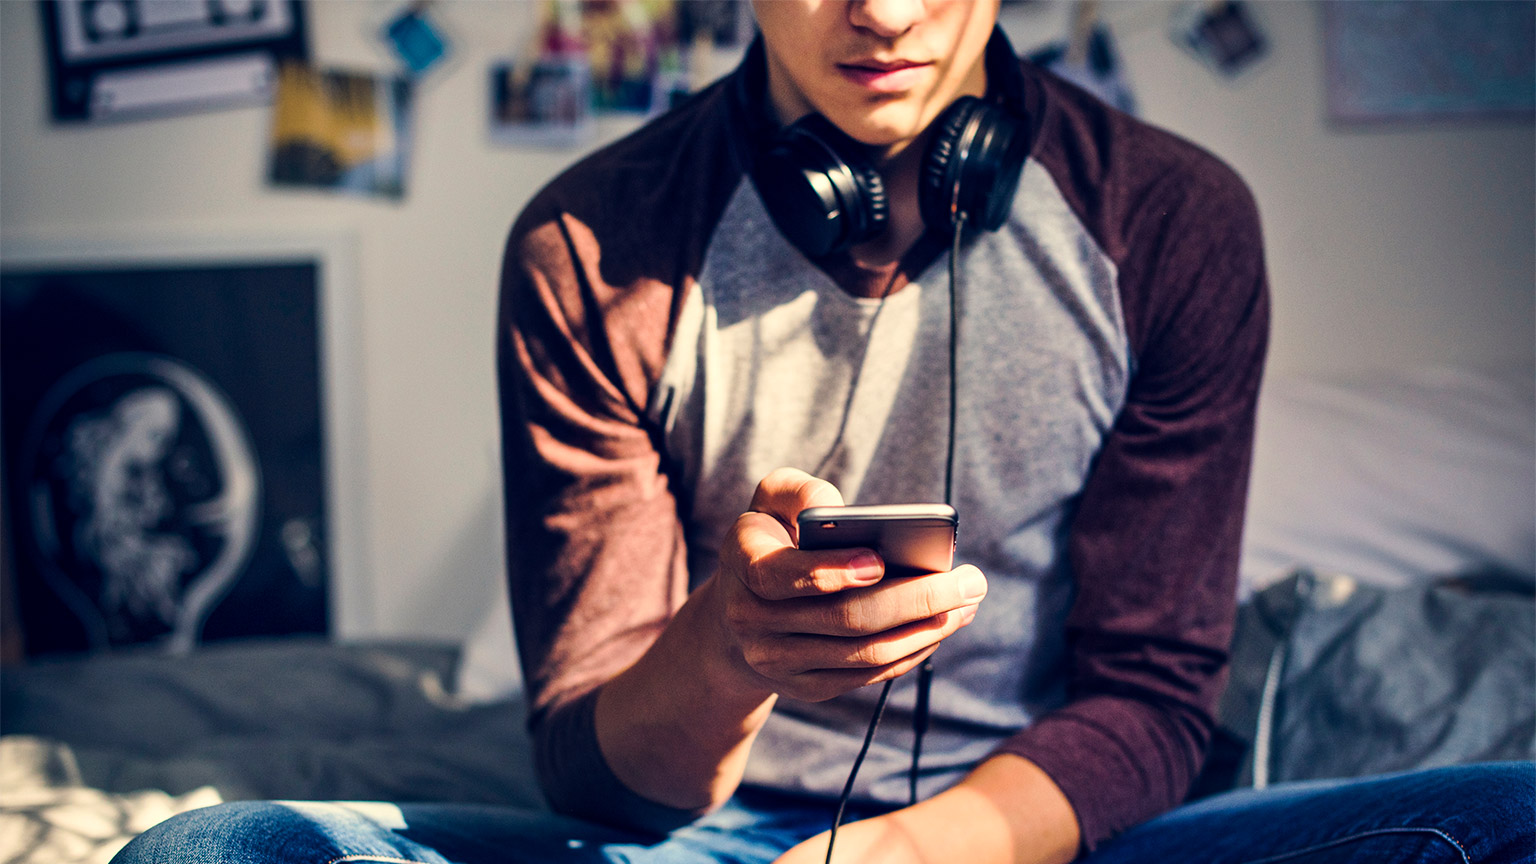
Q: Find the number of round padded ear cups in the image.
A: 2